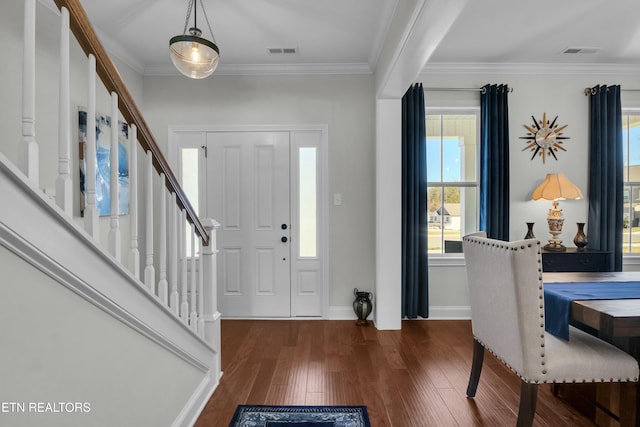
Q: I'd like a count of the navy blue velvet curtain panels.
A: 3